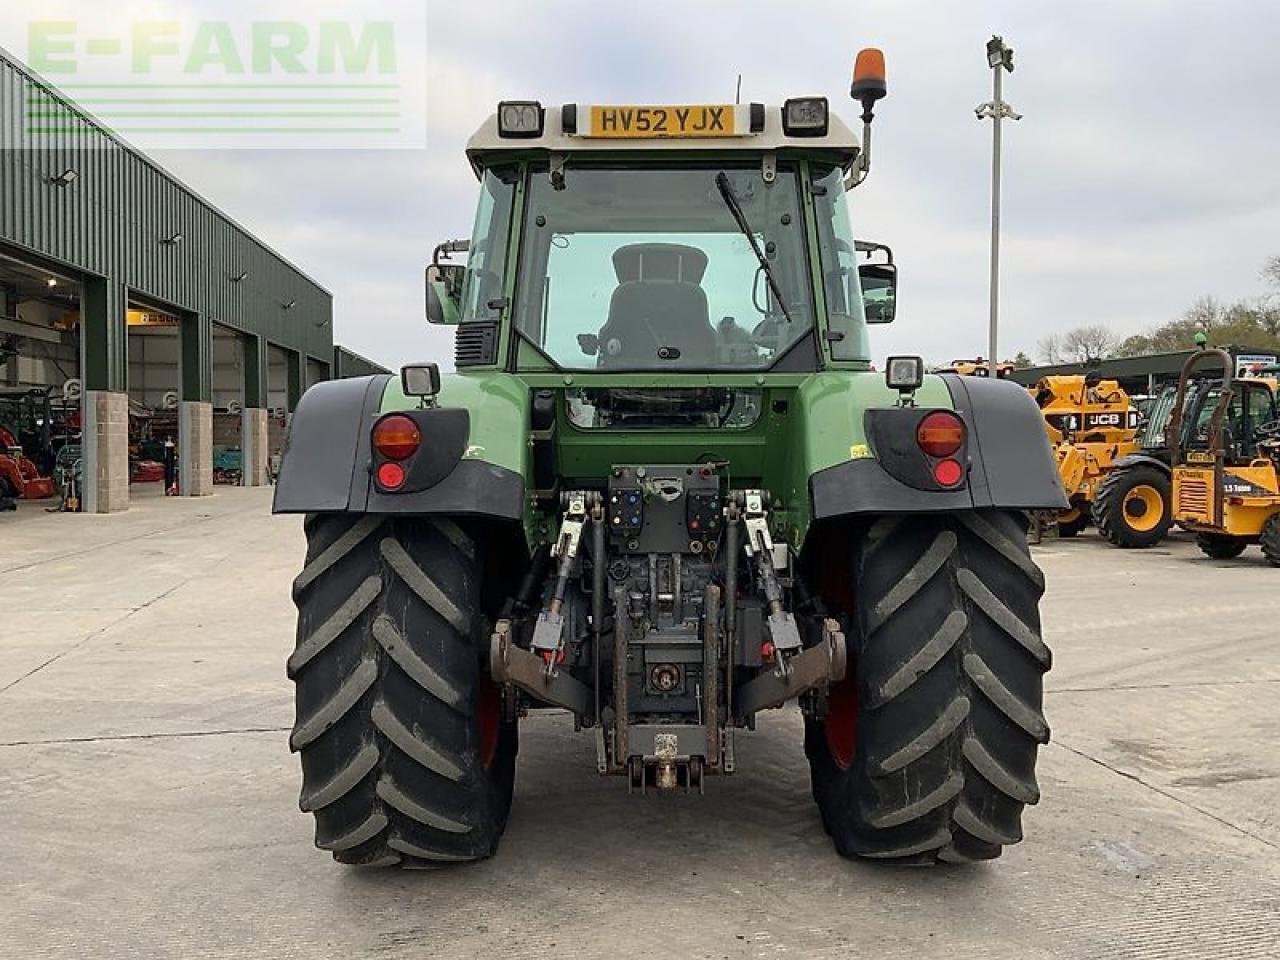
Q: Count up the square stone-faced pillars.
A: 3